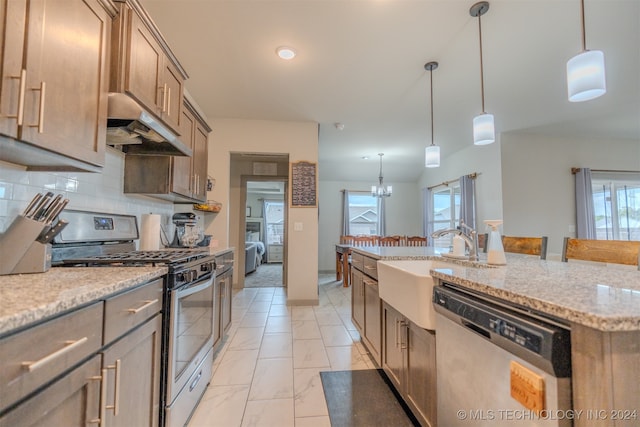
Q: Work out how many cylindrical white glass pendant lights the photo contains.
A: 3